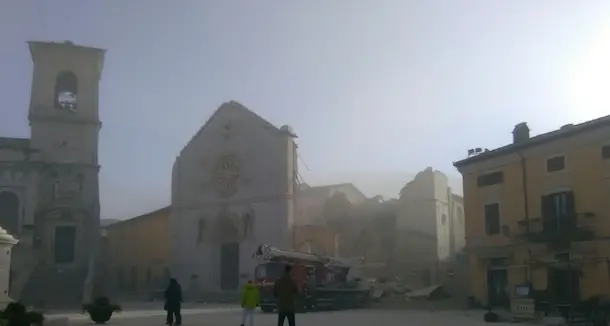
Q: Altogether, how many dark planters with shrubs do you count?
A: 2